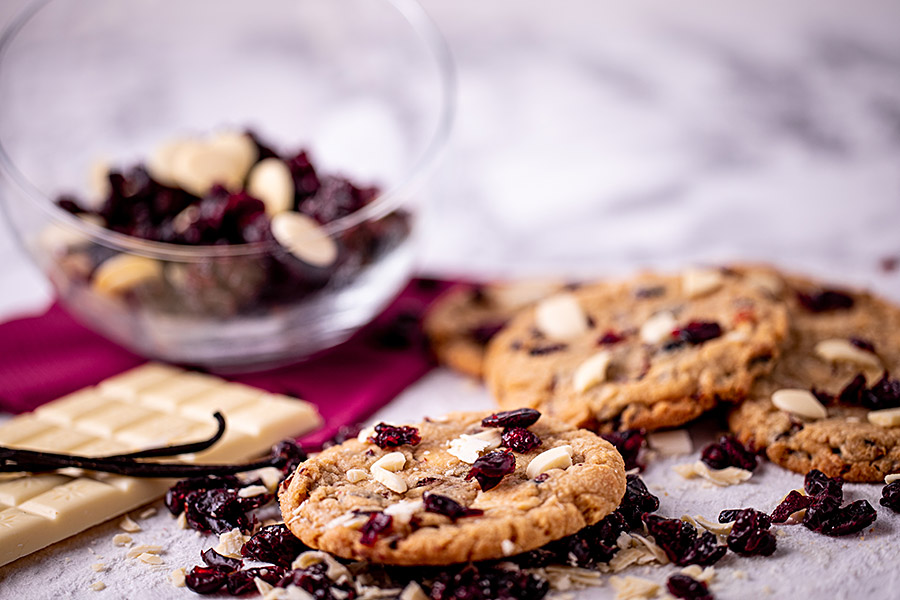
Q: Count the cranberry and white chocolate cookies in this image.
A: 4